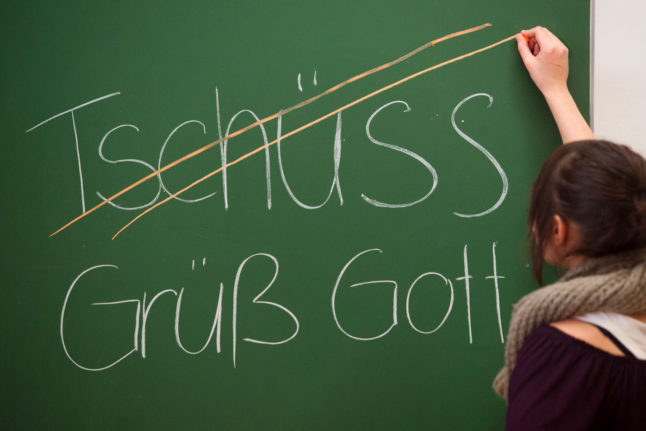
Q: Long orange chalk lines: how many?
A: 2